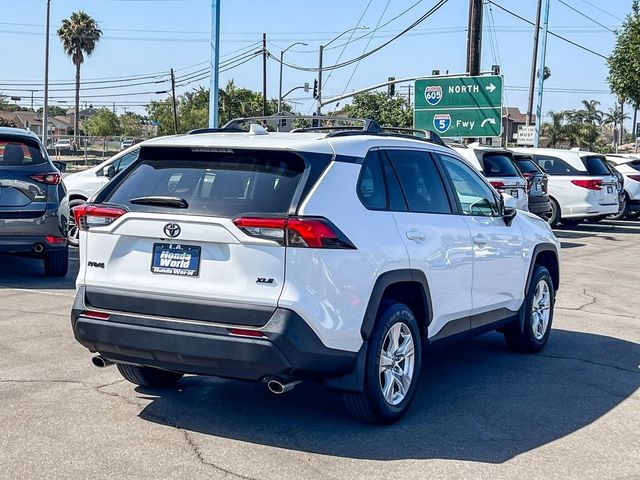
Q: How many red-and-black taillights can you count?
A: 2